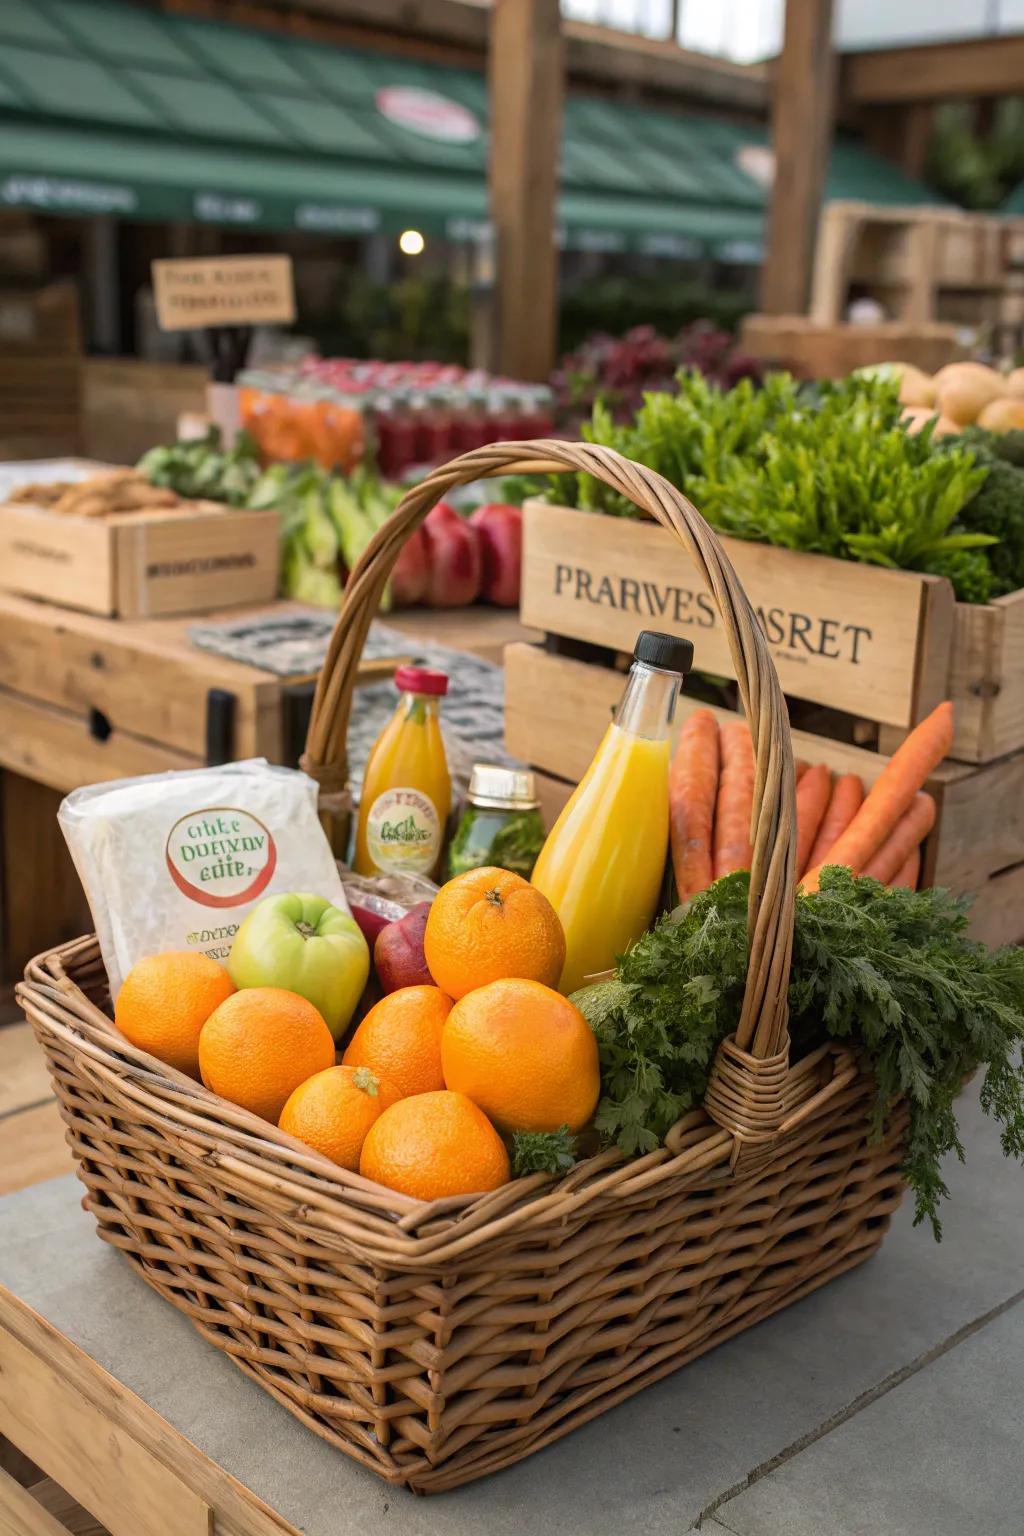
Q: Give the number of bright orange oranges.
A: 7